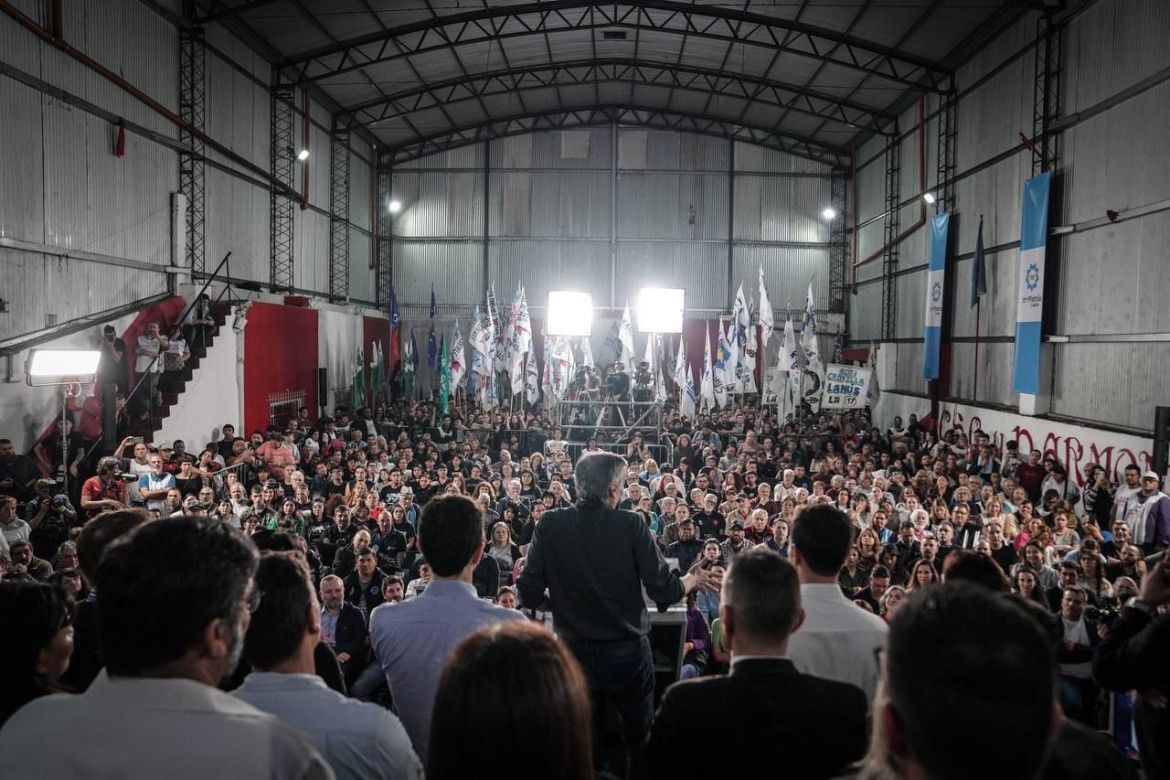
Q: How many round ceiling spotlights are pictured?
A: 4